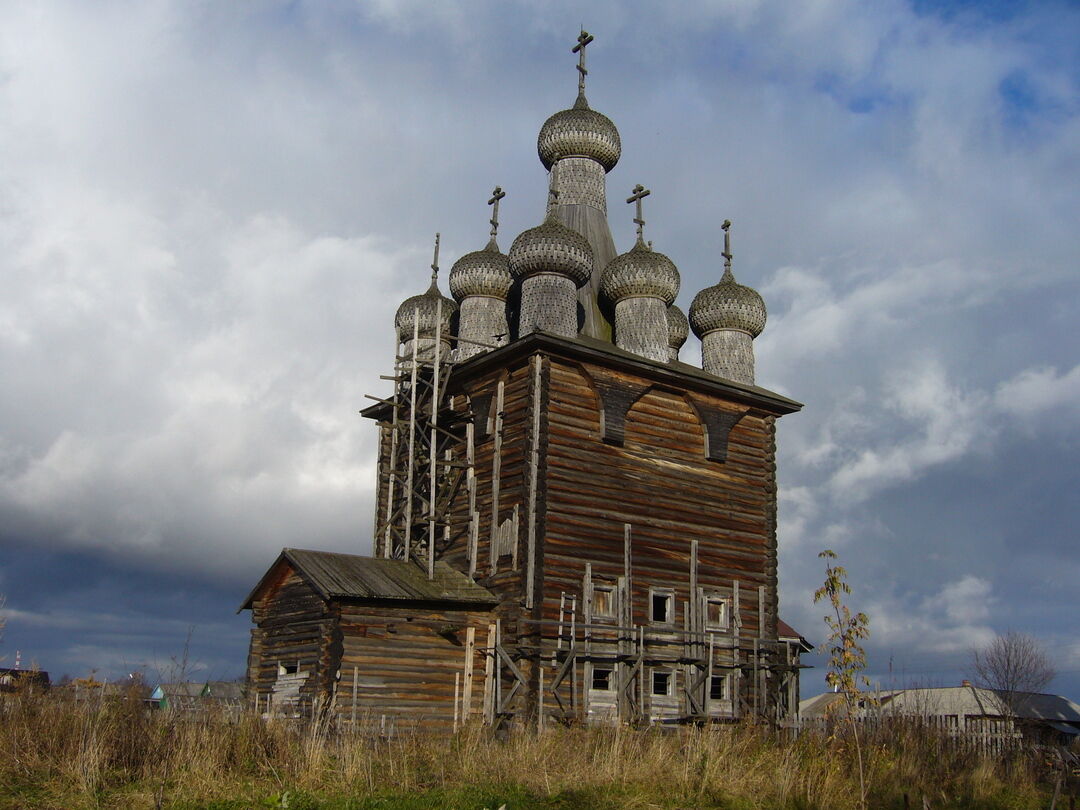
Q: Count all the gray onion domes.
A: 7